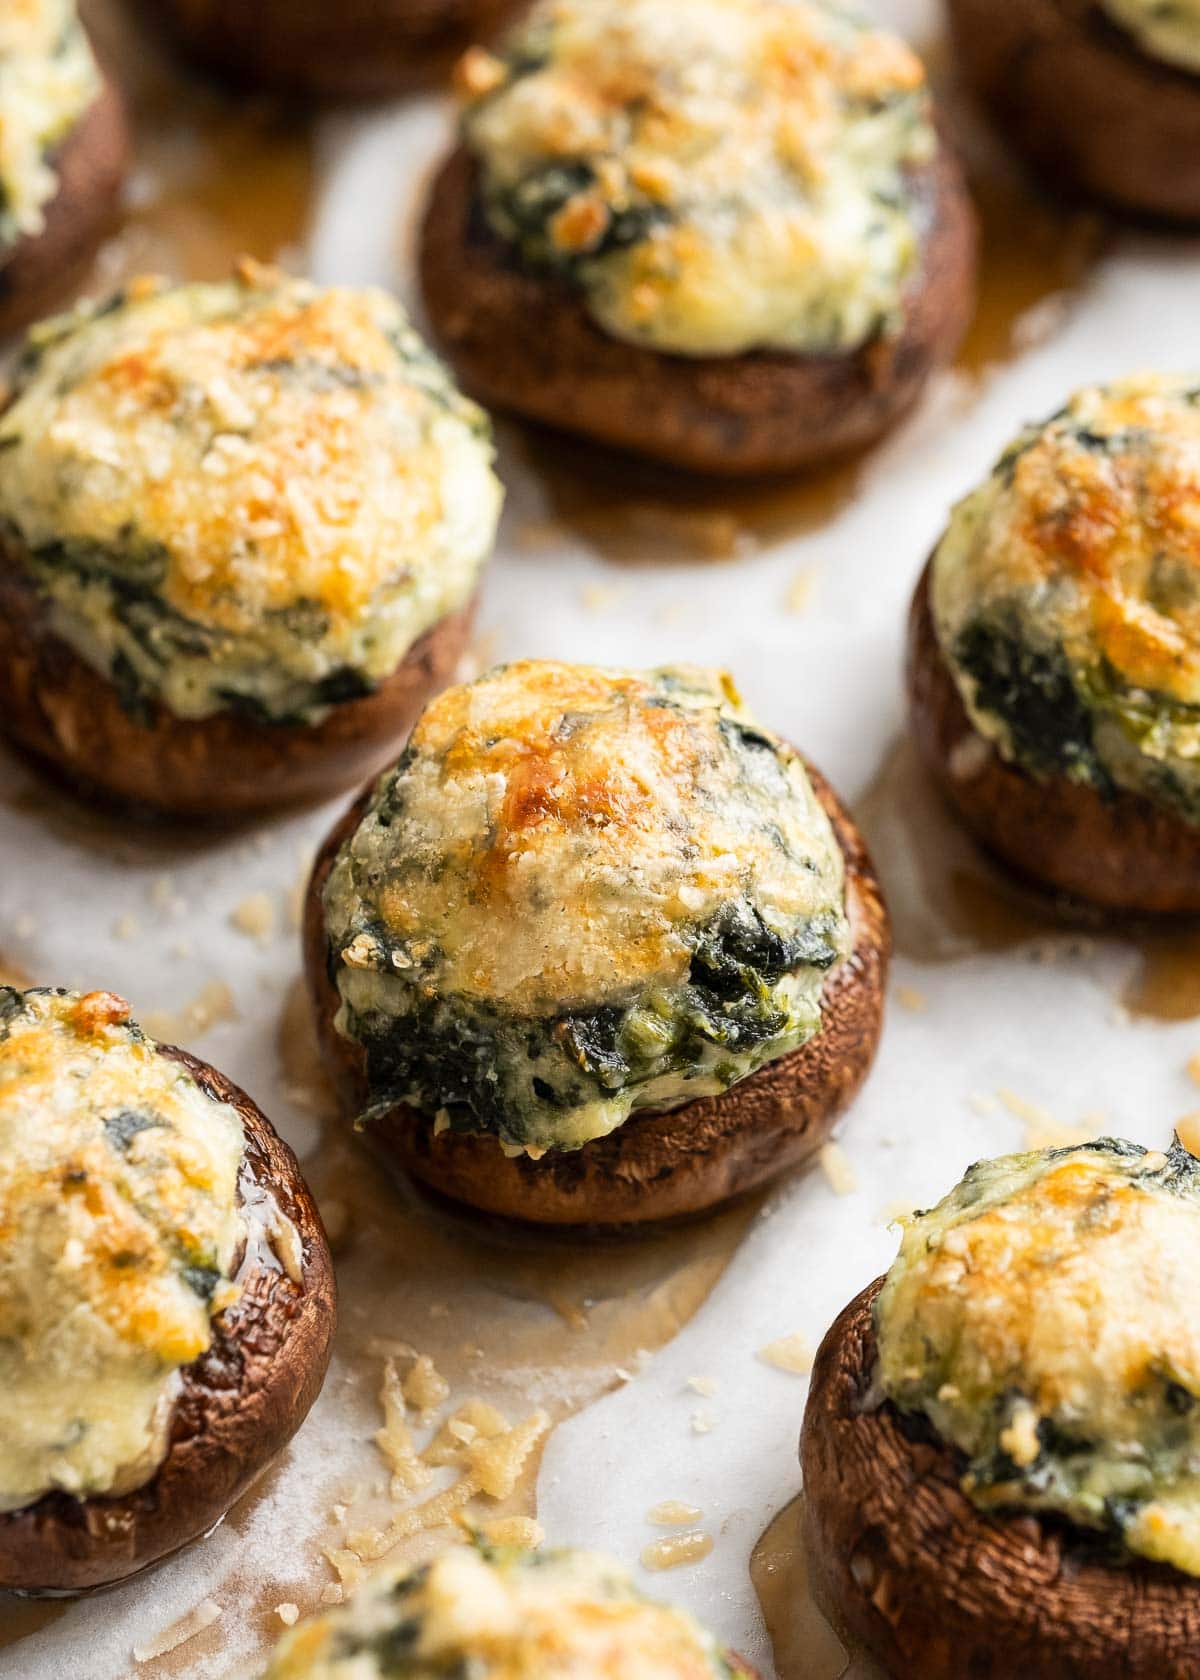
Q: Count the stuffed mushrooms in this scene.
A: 10